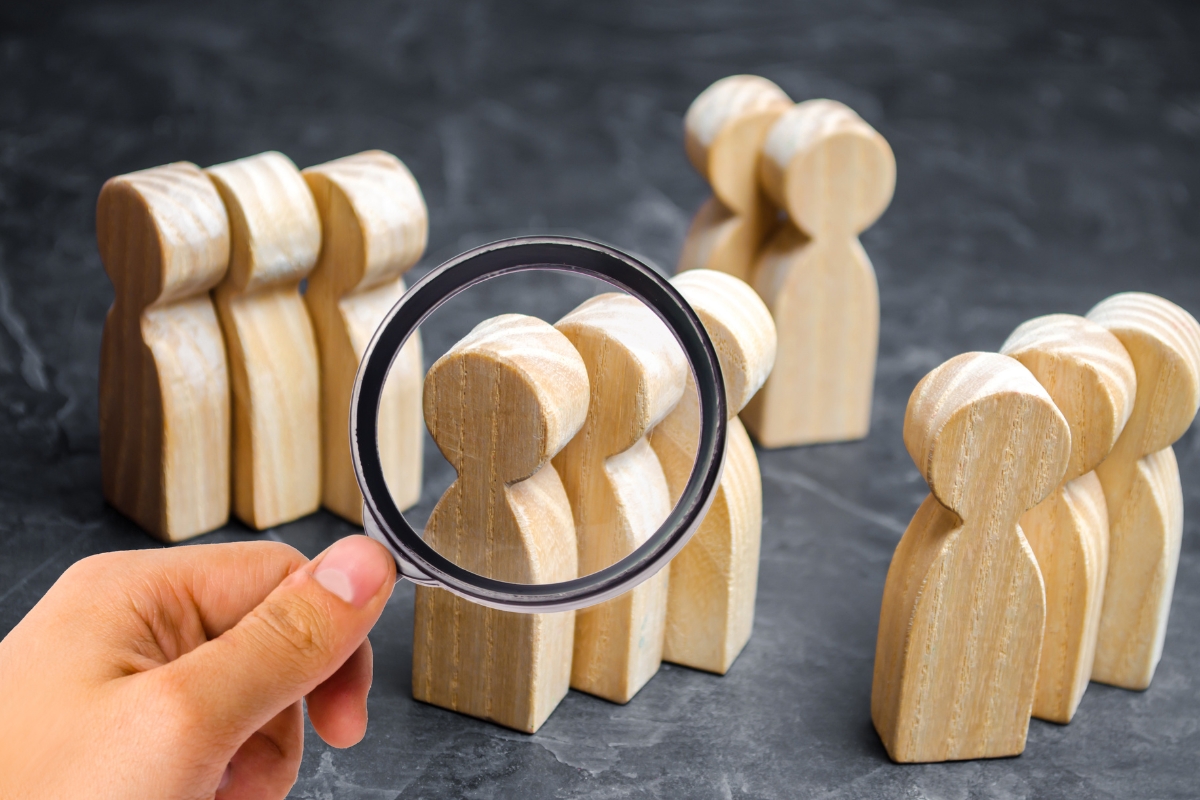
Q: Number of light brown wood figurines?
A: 11